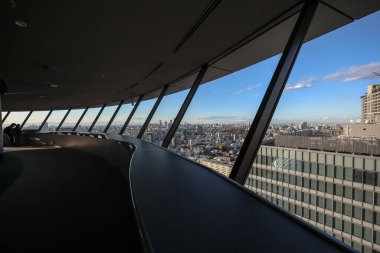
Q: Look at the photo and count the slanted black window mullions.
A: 11